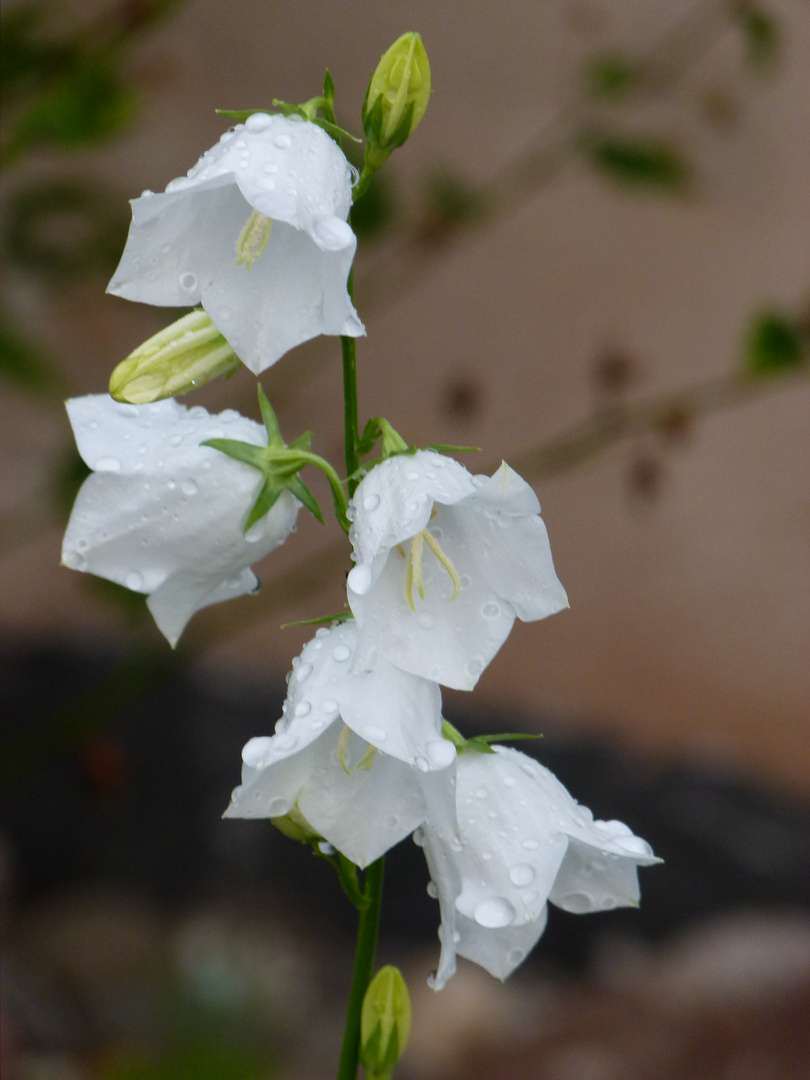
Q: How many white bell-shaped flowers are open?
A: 5